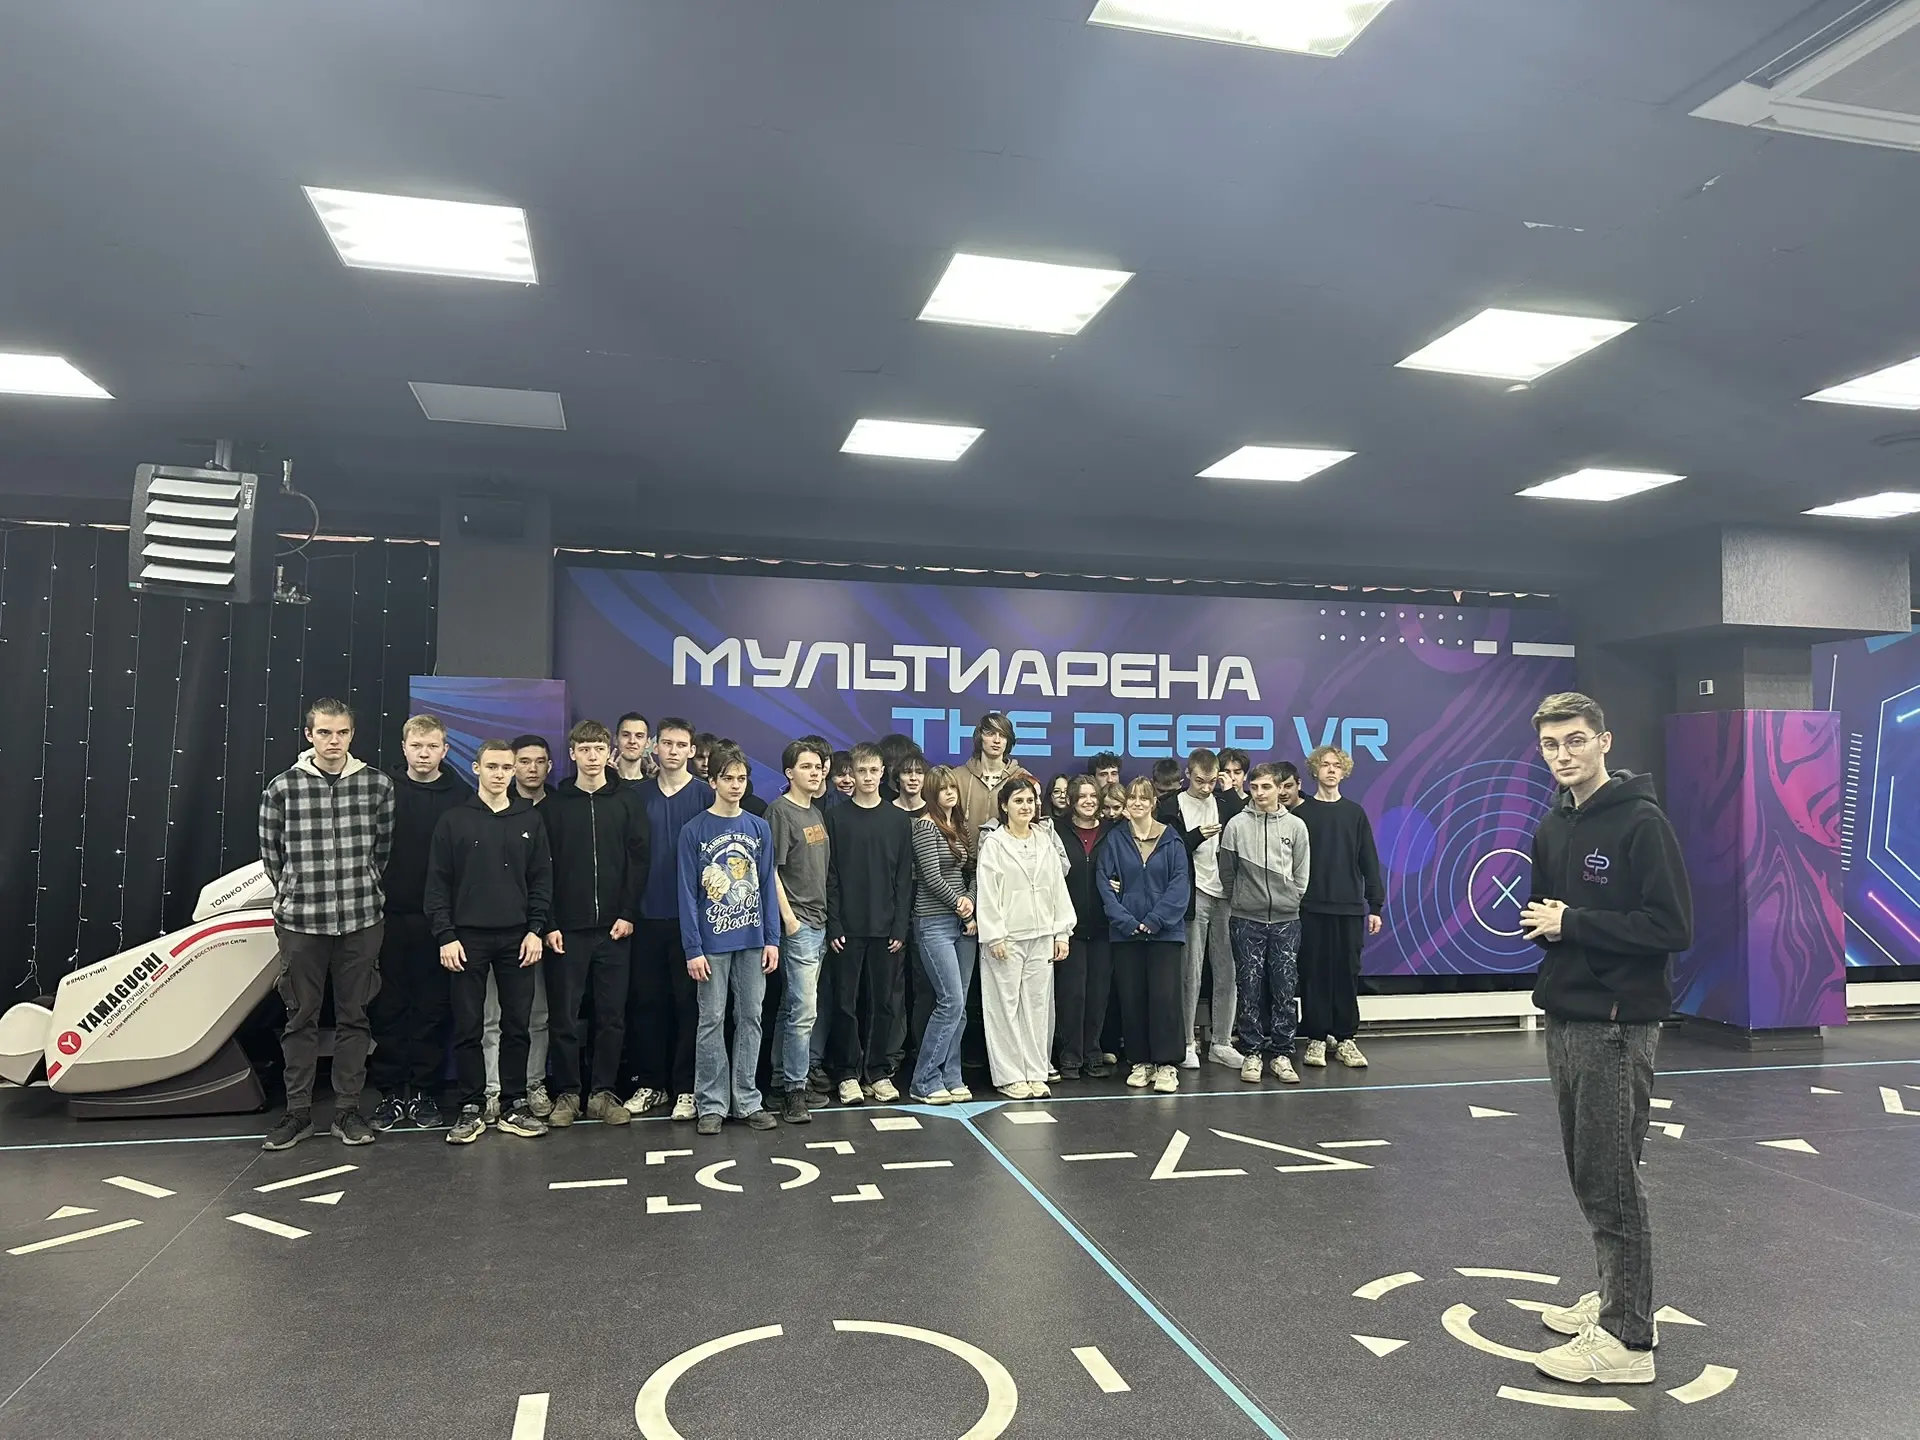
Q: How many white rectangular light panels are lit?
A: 10